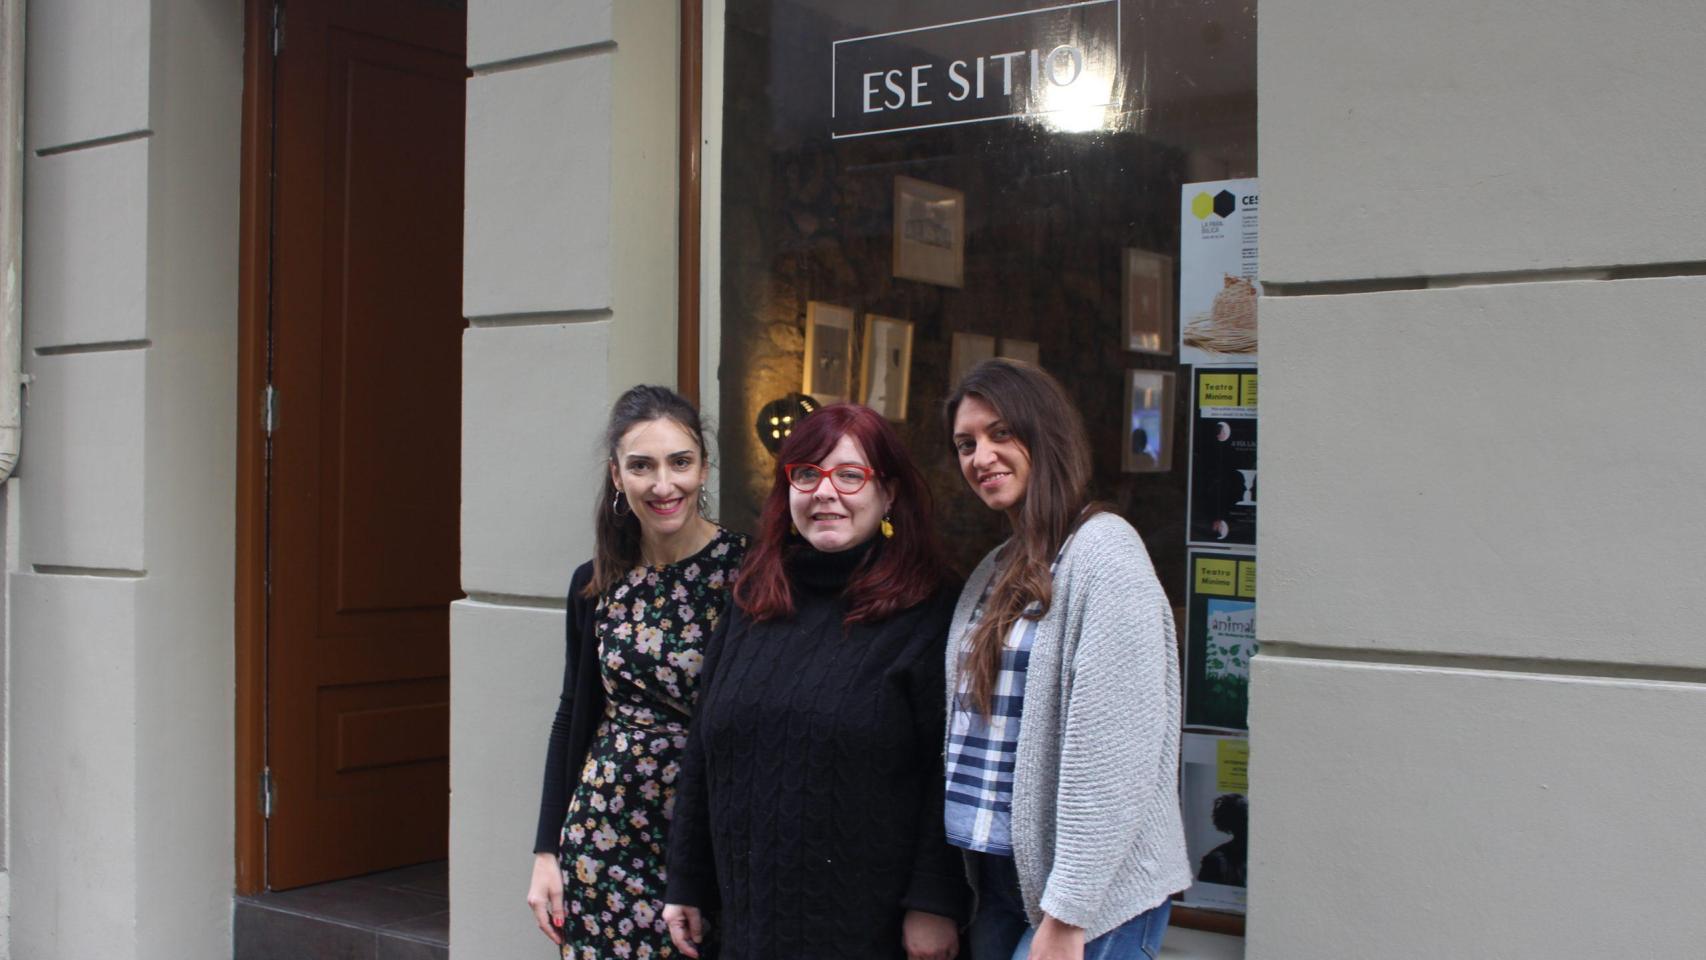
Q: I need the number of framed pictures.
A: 7